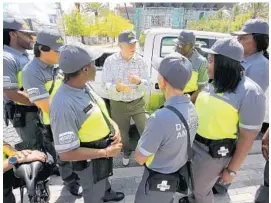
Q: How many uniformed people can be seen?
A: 7